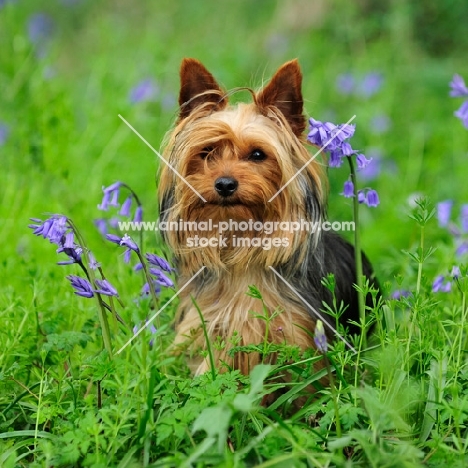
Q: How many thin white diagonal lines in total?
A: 4